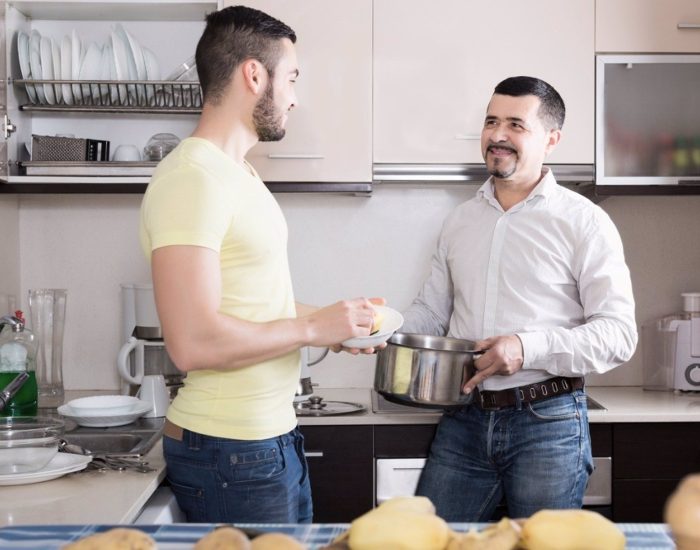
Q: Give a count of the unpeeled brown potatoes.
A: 4